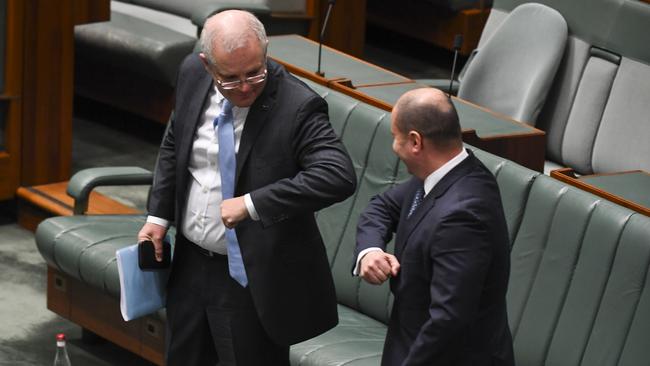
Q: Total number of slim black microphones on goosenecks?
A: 2